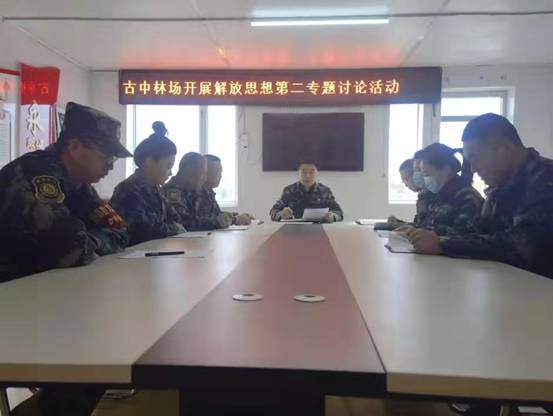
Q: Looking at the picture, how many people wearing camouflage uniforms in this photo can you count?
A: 9